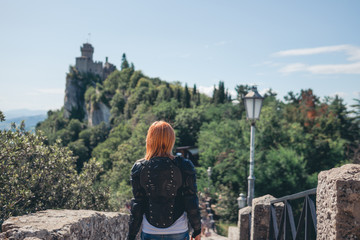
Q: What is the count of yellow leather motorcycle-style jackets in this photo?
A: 0